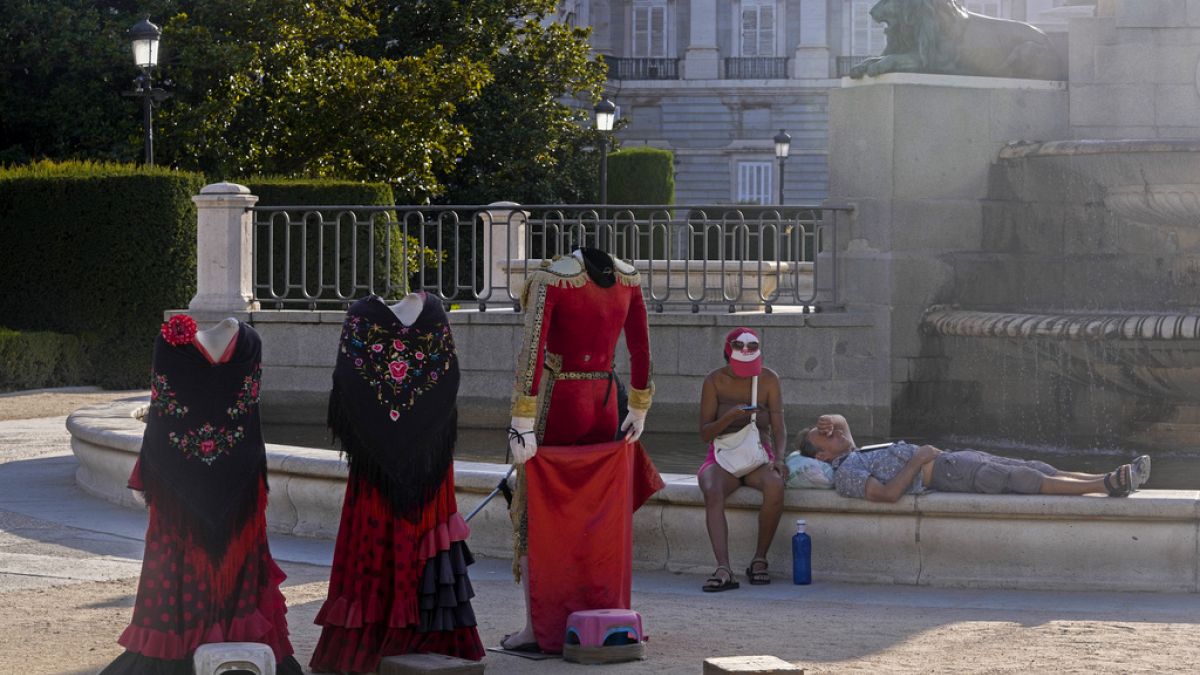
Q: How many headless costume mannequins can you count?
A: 3